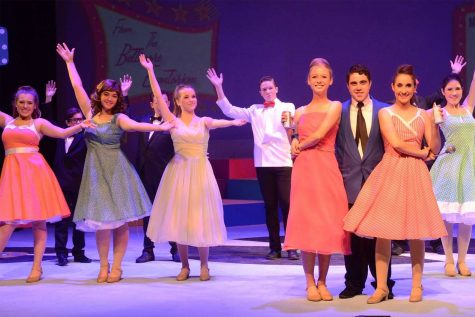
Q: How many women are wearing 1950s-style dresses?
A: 6